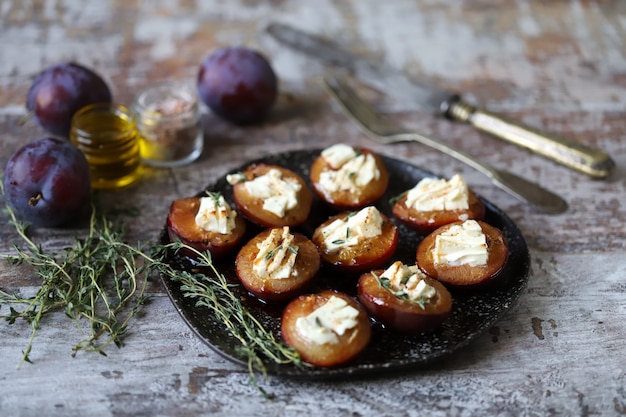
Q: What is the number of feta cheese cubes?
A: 9